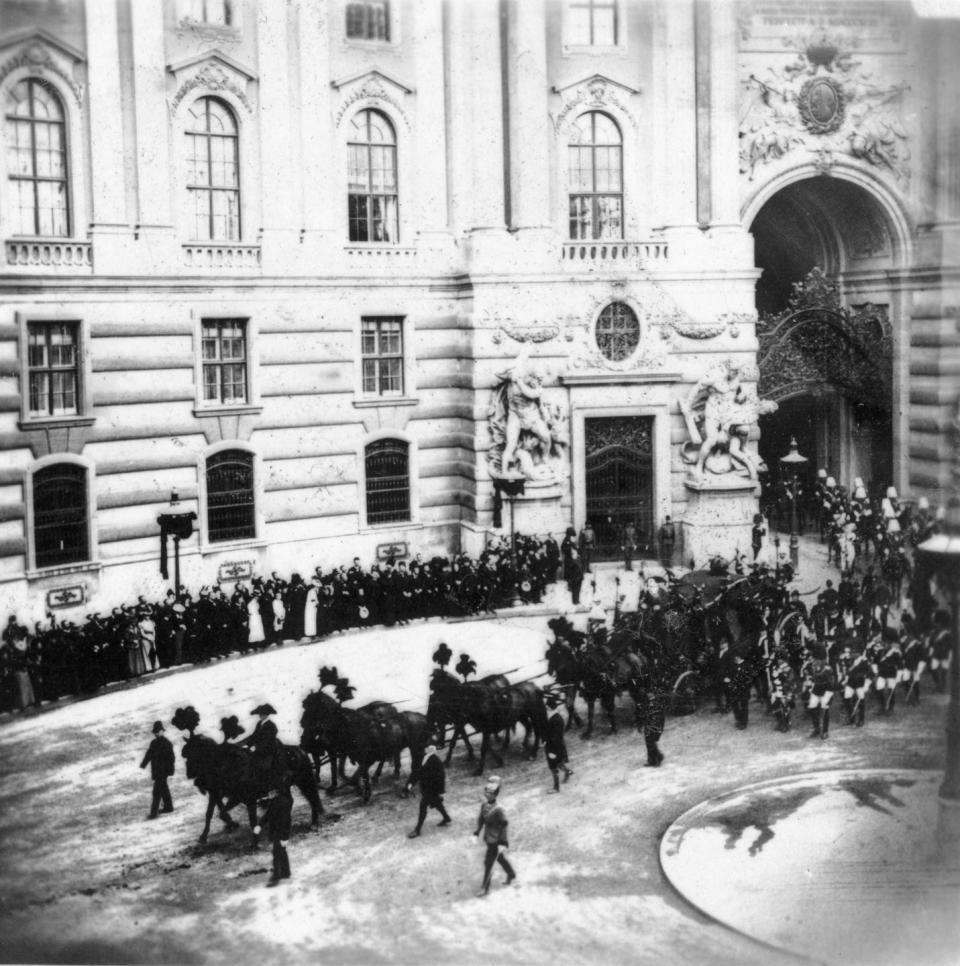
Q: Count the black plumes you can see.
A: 8